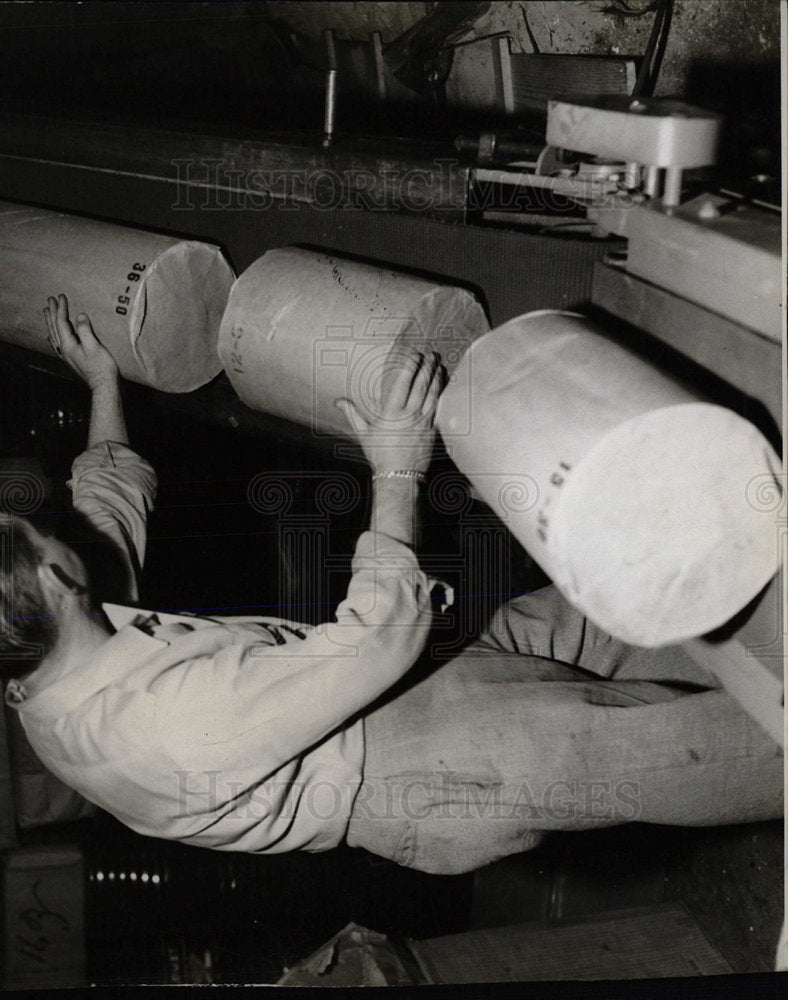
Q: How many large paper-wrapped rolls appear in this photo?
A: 3